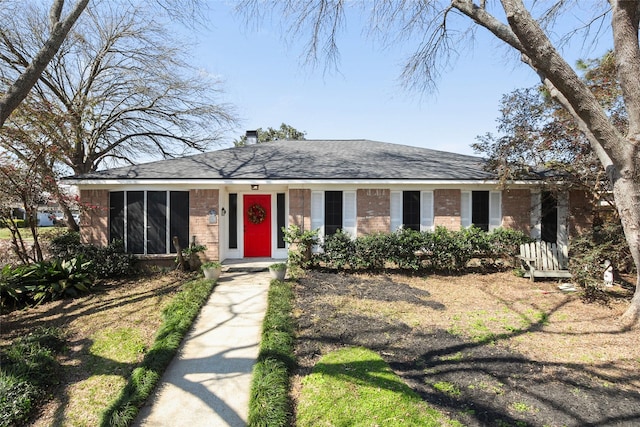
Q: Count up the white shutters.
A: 8